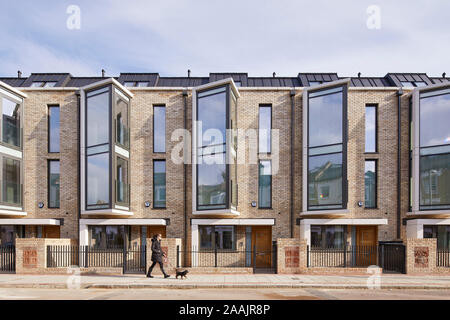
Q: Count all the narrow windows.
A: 8